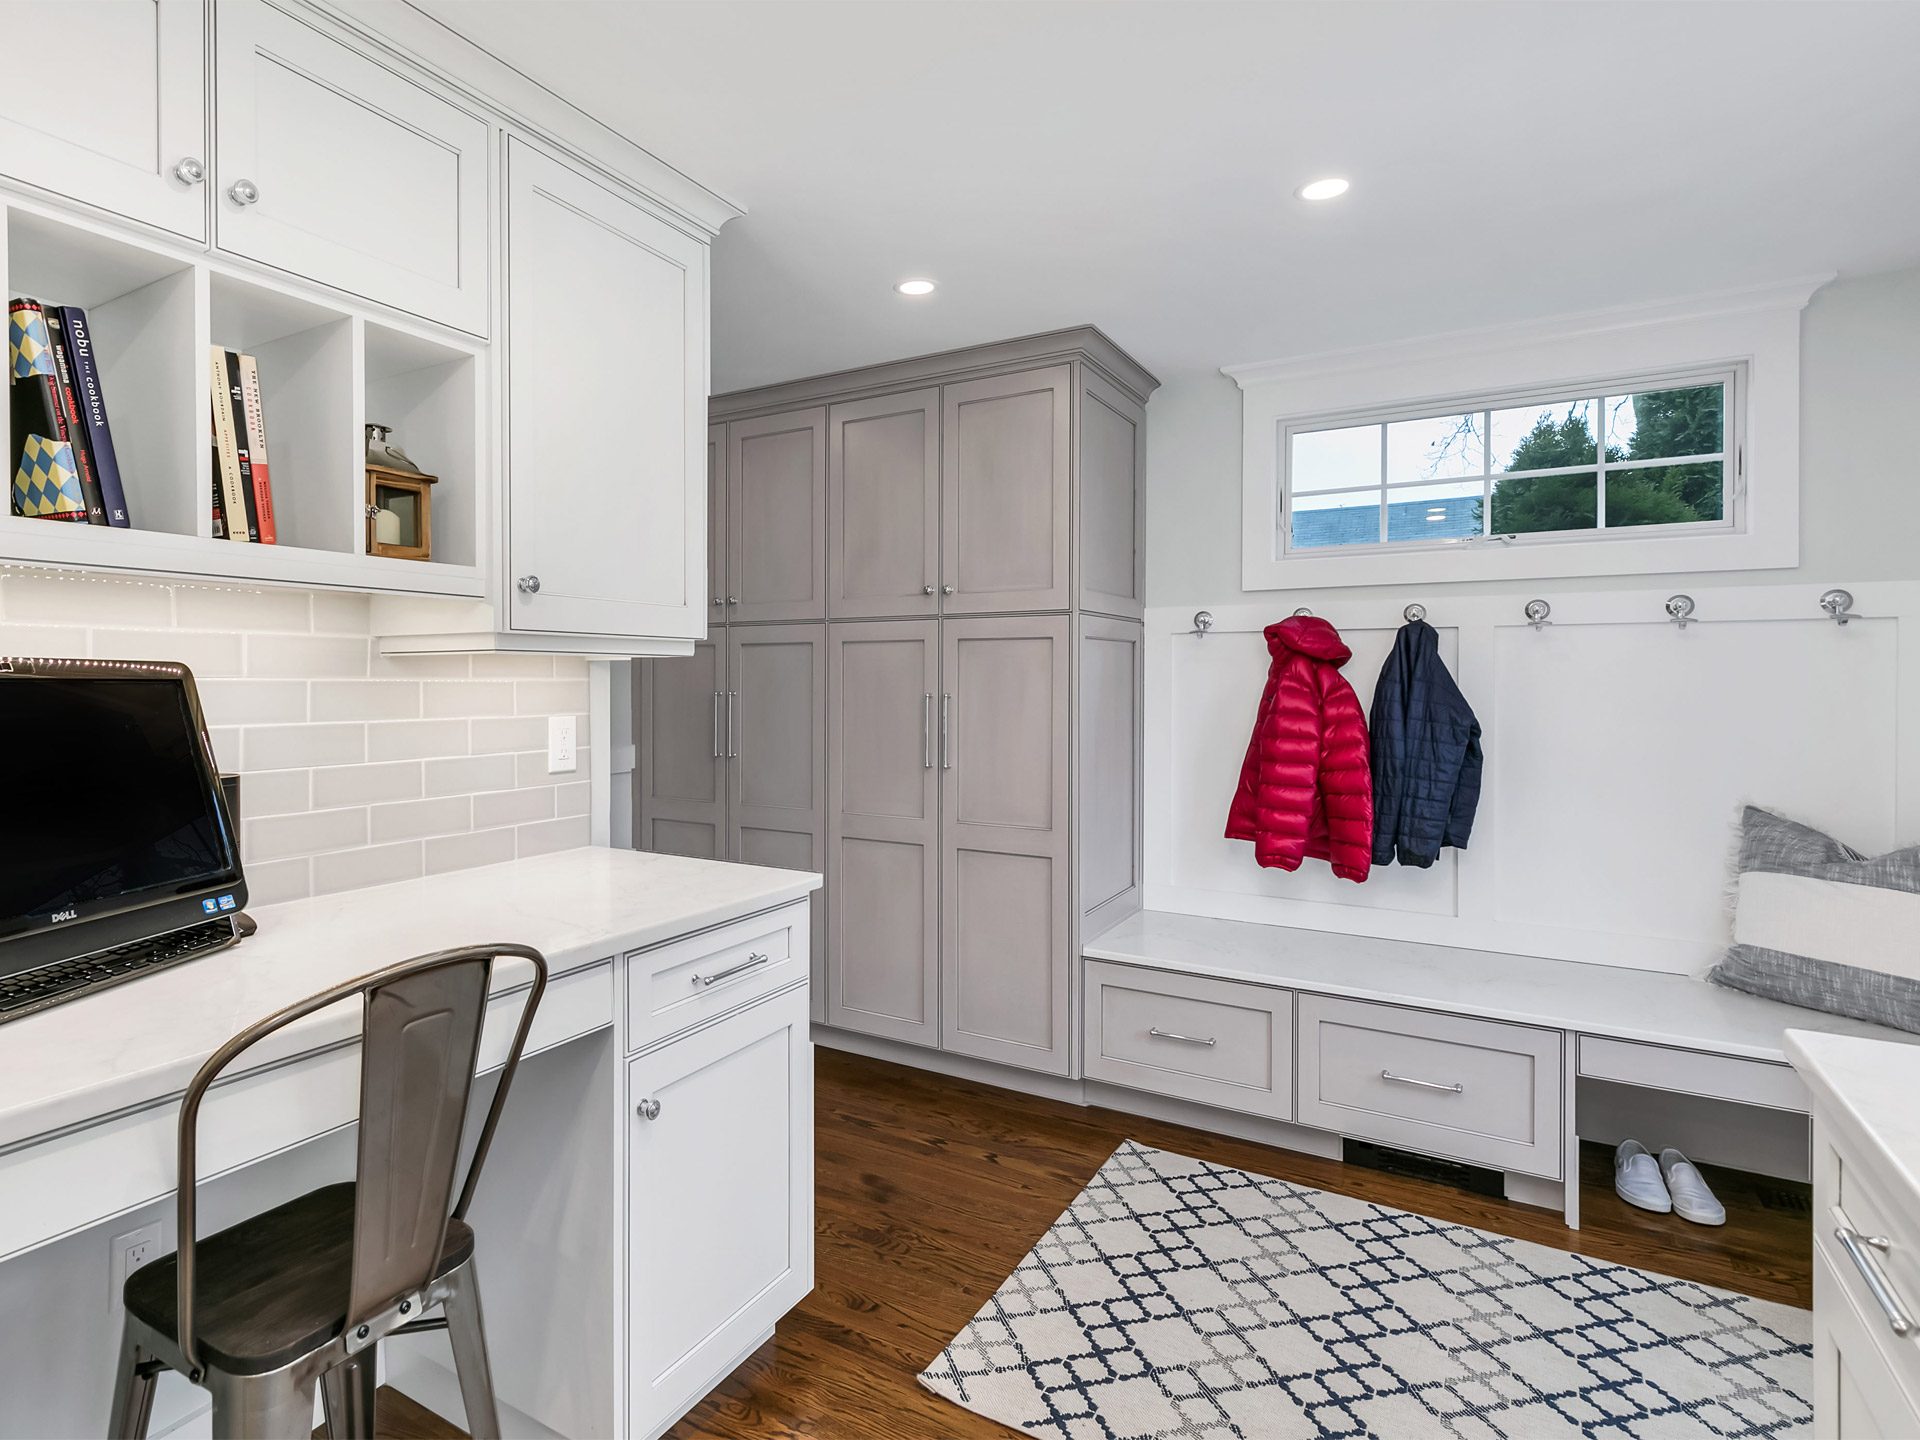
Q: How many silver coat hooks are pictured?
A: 6